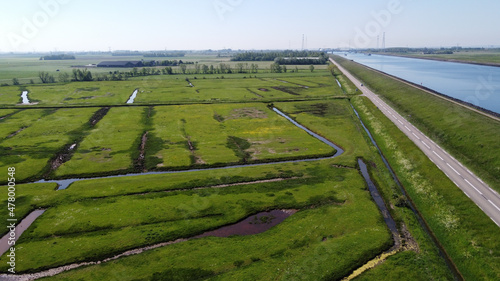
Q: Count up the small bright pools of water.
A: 2